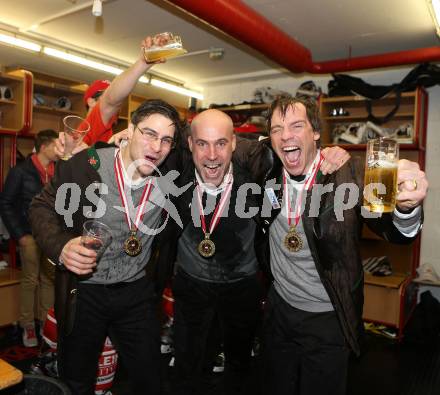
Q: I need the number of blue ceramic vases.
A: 0